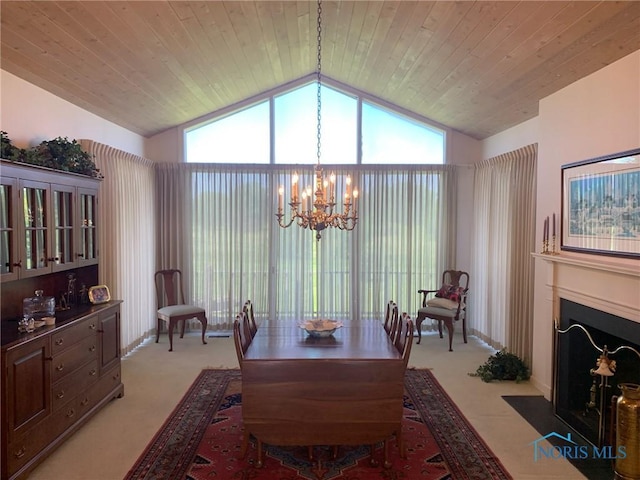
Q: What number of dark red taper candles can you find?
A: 3